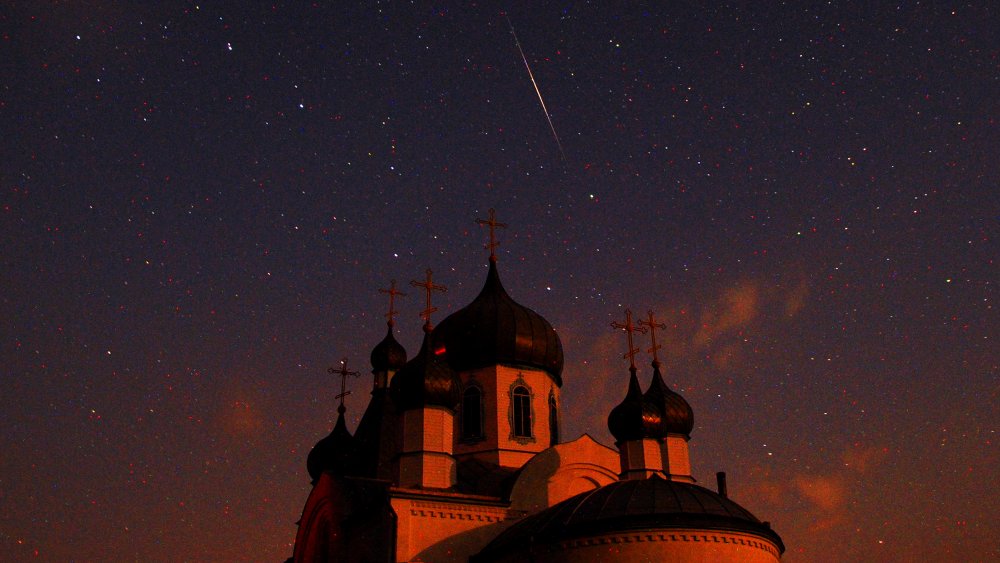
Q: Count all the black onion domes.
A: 6